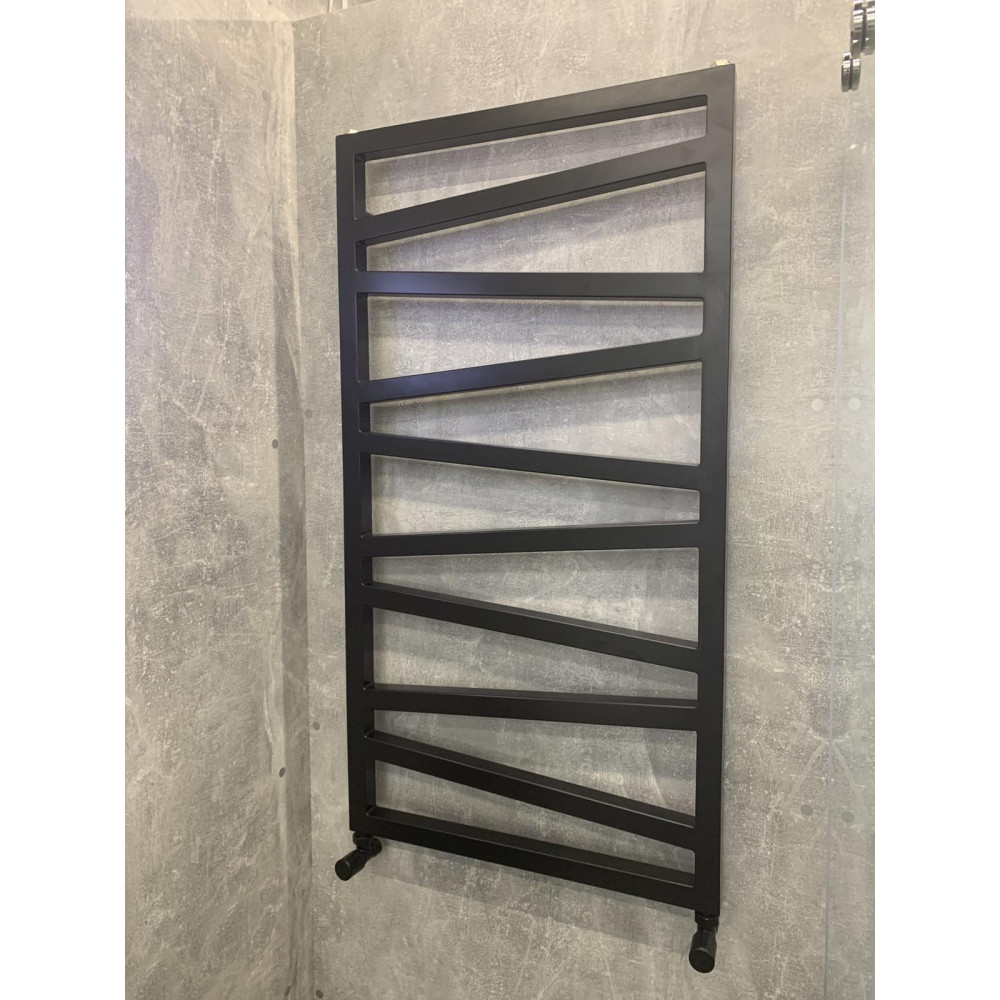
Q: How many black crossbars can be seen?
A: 10